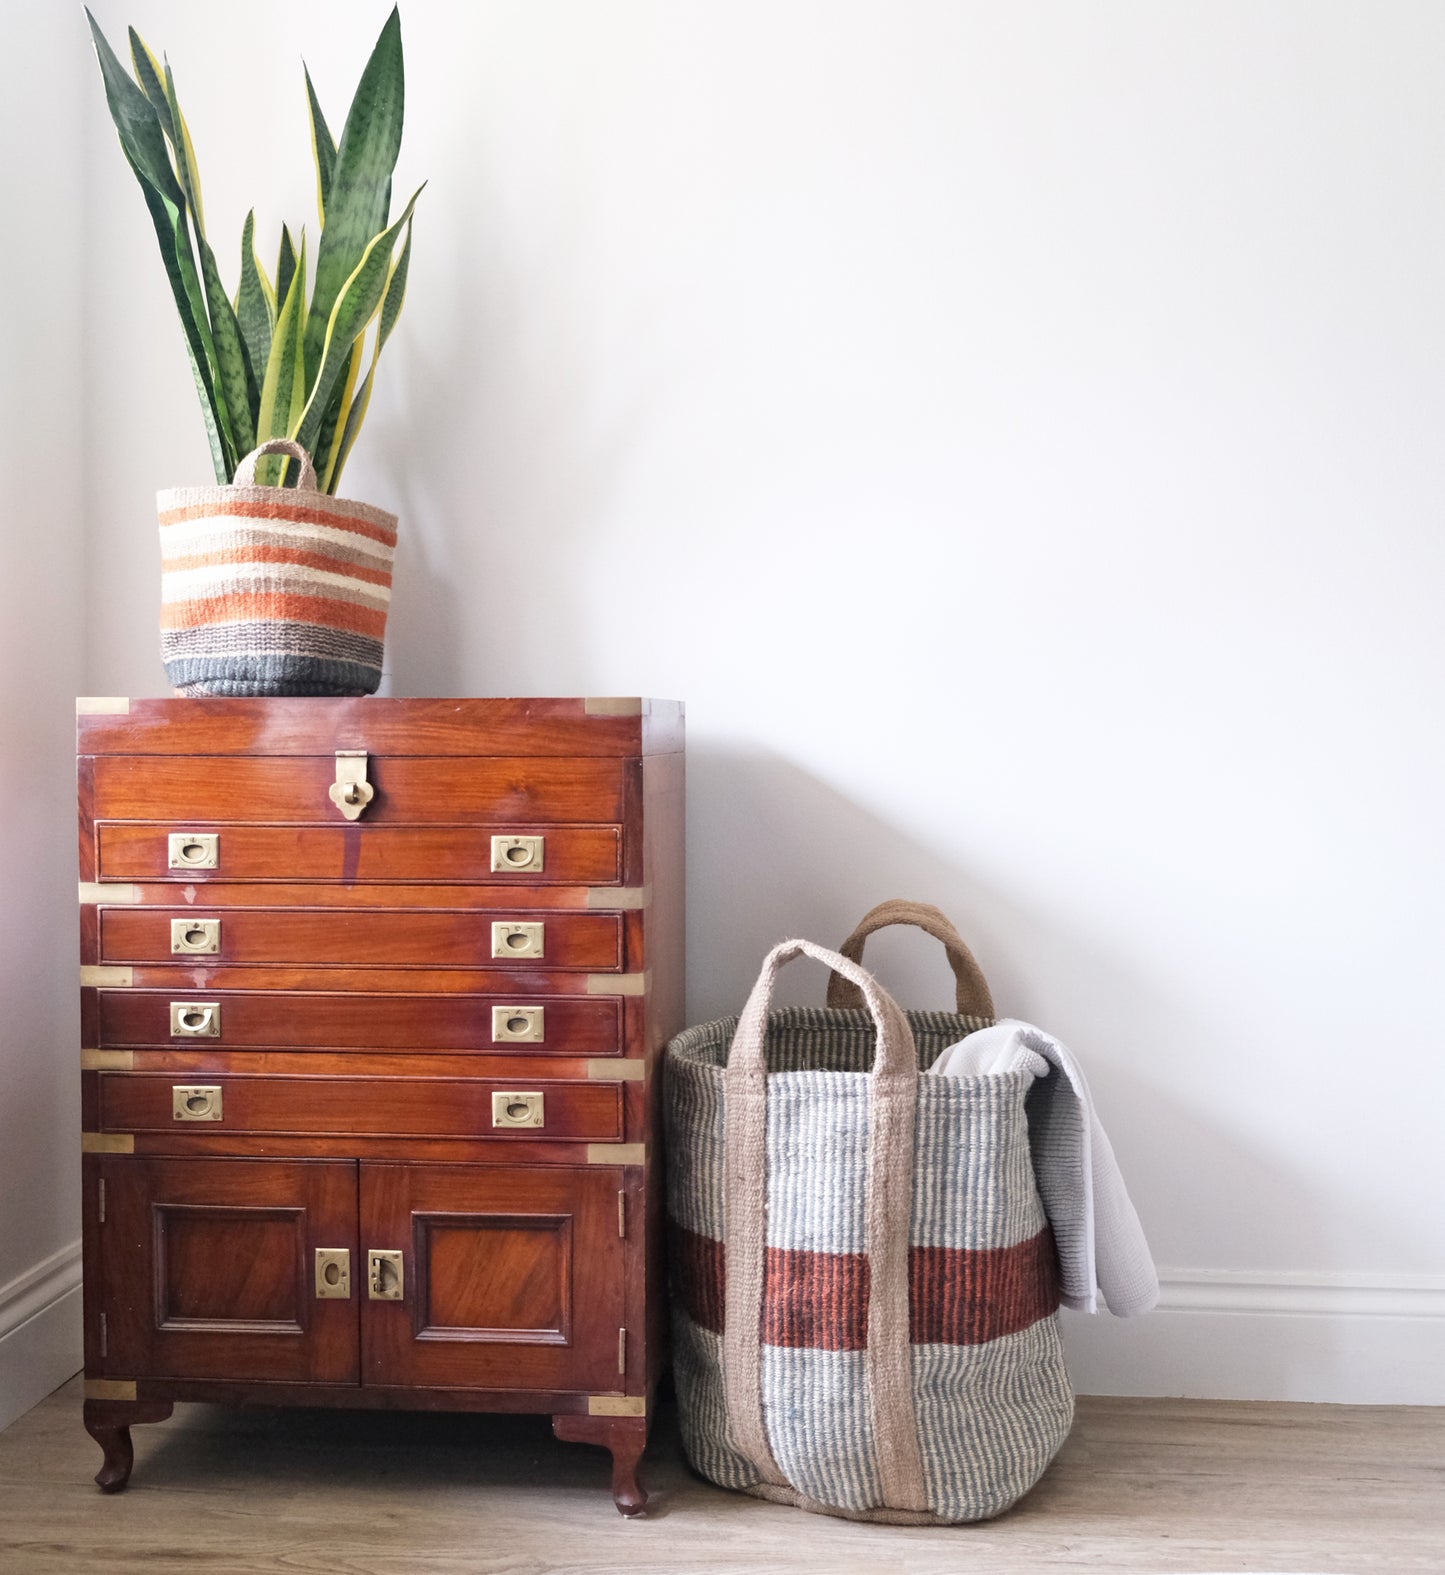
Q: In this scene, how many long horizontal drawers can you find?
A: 4